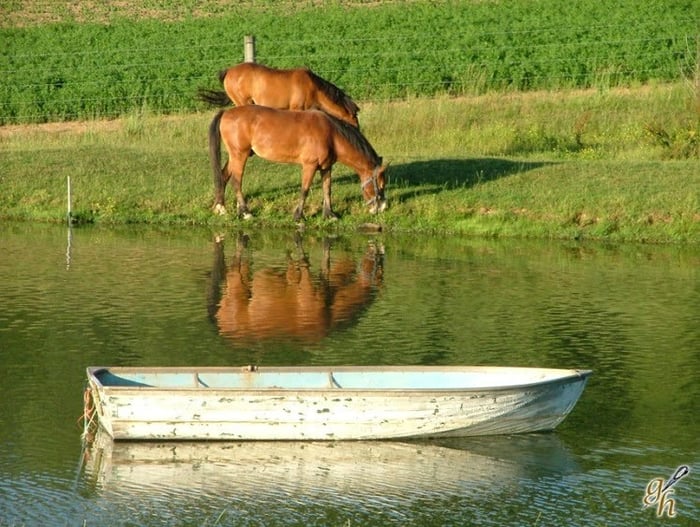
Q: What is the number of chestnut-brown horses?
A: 2